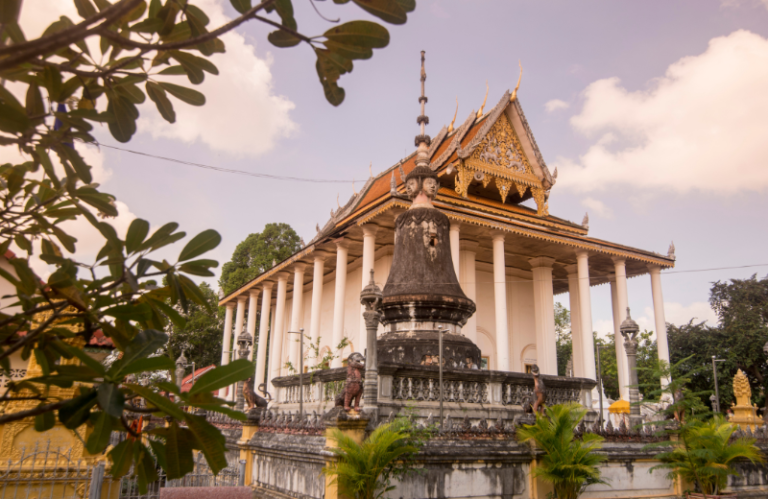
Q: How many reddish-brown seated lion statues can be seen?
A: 3